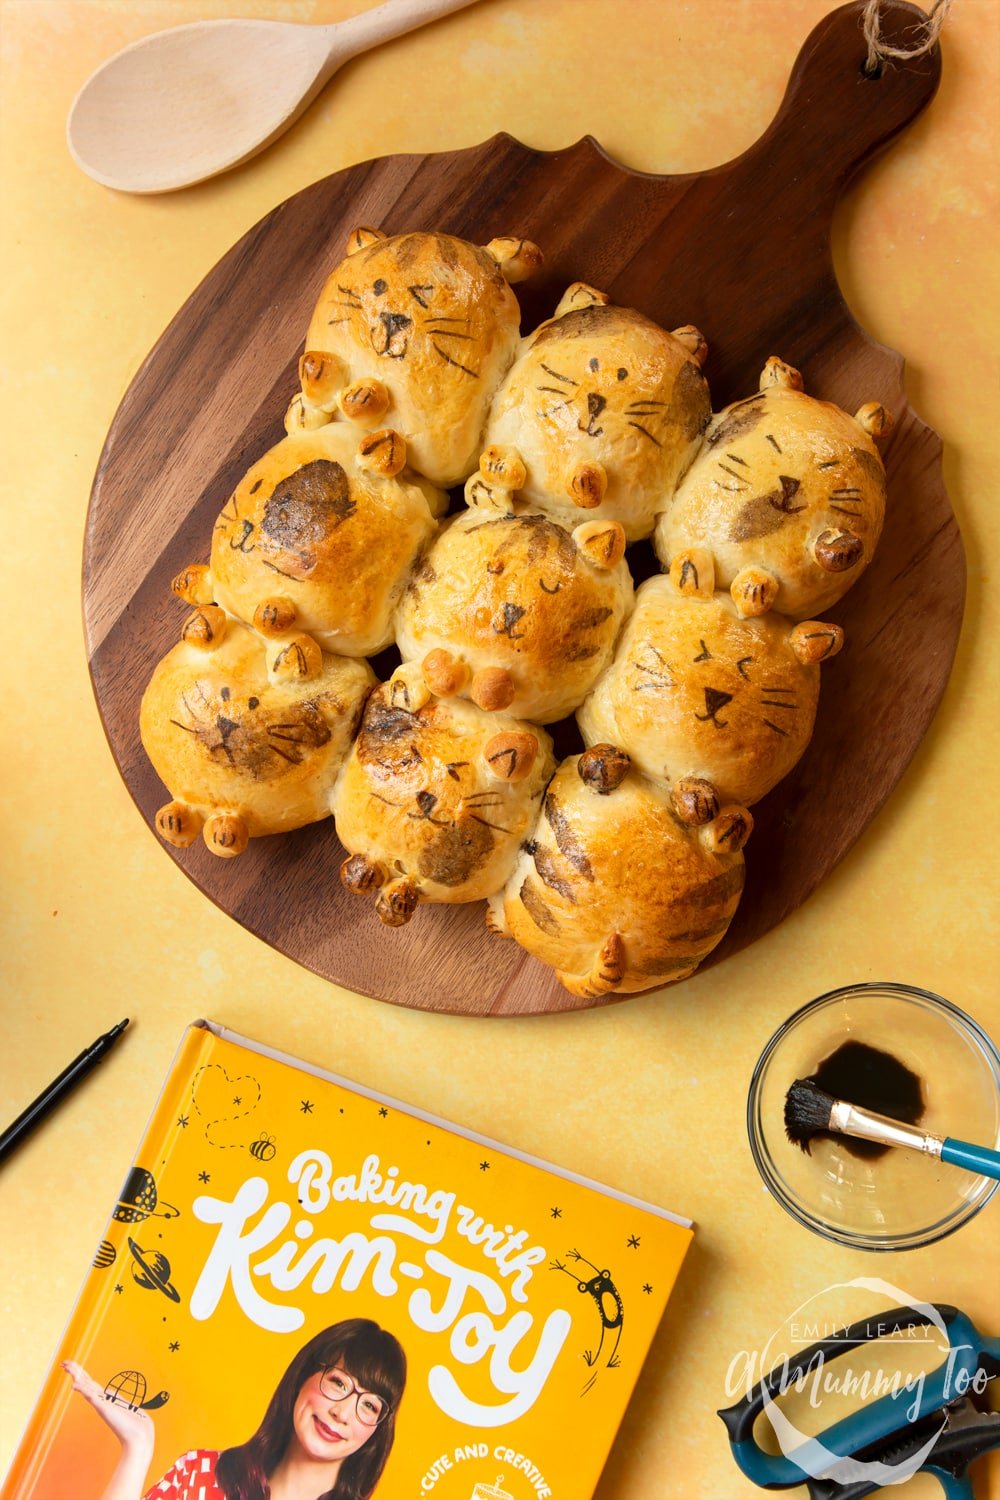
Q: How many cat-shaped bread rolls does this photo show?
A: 9